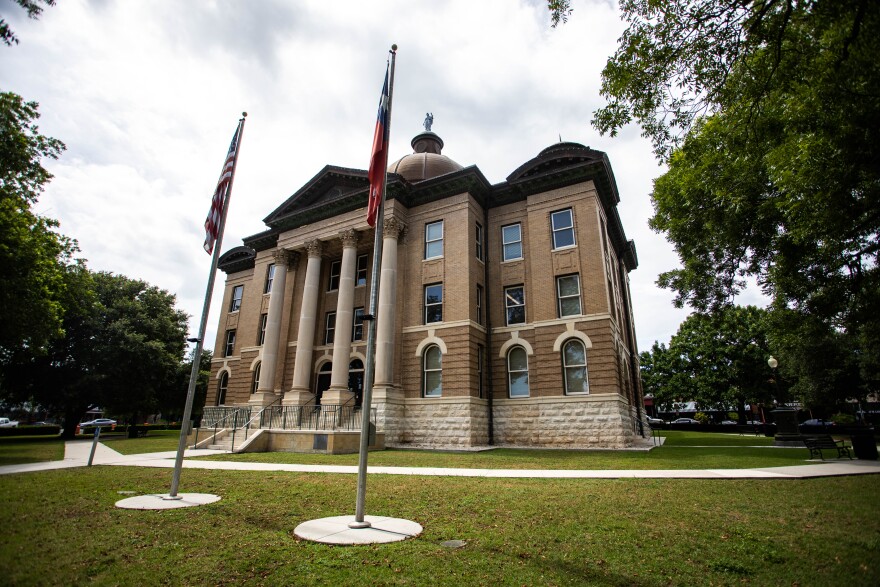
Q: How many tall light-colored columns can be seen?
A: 4